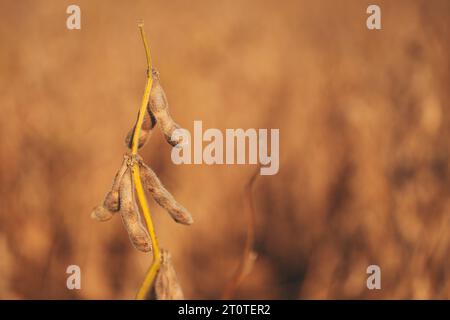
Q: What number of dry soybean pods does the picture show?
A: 6